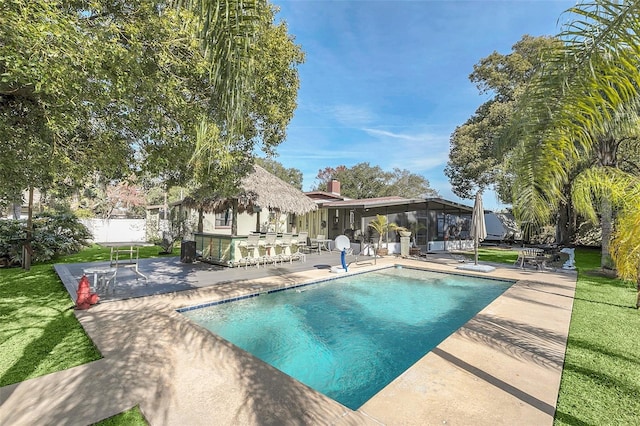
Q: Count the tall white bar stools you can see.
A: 4